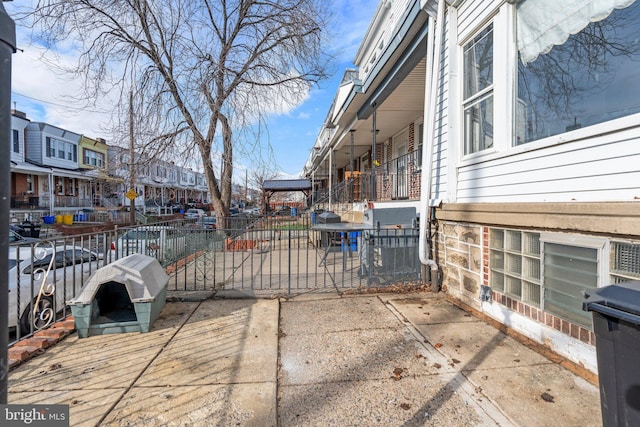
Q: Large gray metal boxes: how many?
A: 1